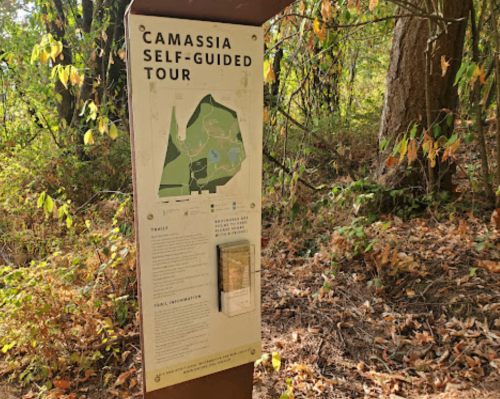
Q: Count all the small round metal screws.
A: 6